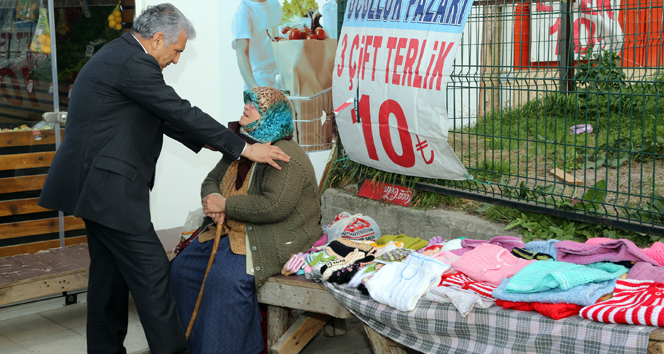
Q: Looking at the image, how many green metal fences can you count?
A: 1